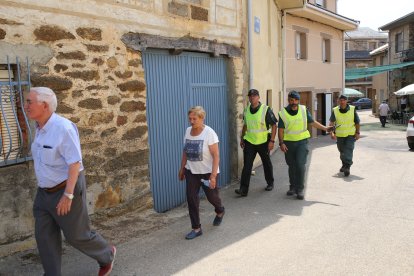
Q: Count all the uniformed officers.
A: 3